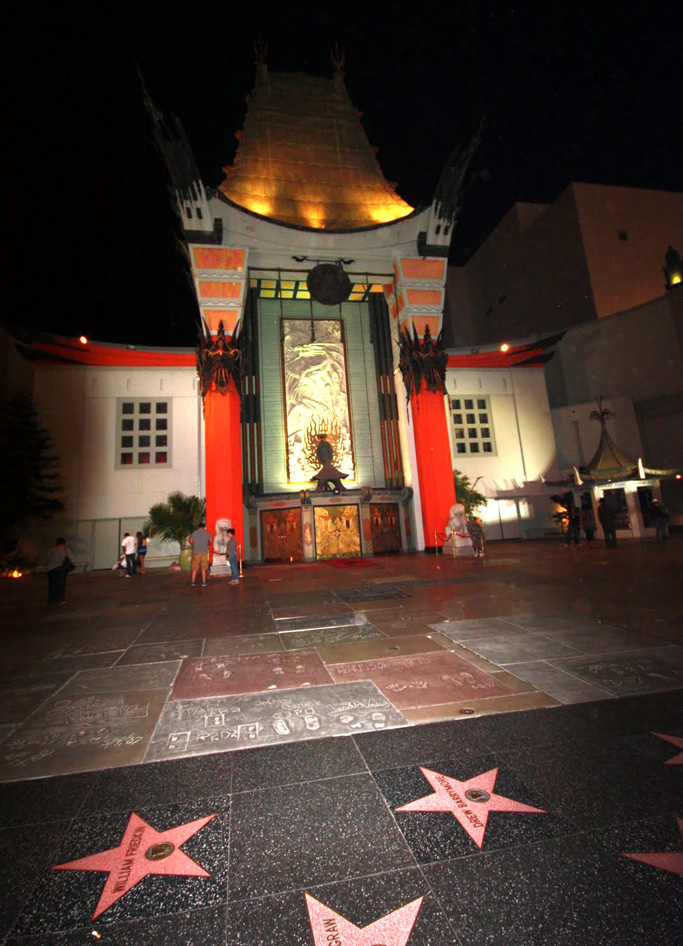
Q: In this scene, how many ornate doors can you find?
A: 3